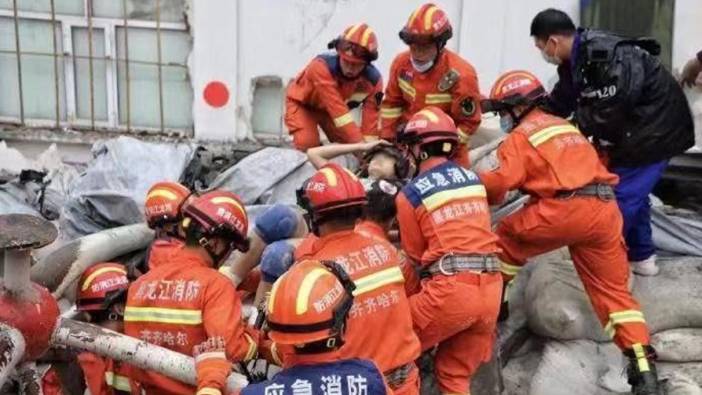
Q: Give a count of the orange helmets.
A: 9